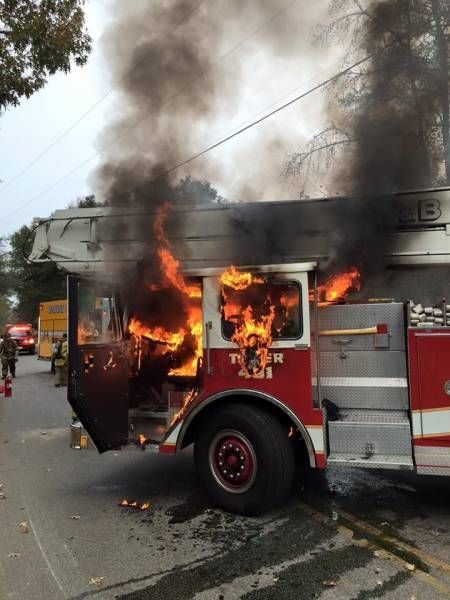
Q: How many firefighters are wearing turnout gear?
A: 2